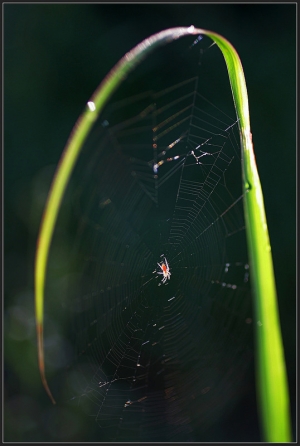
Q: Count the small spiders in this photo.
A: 1